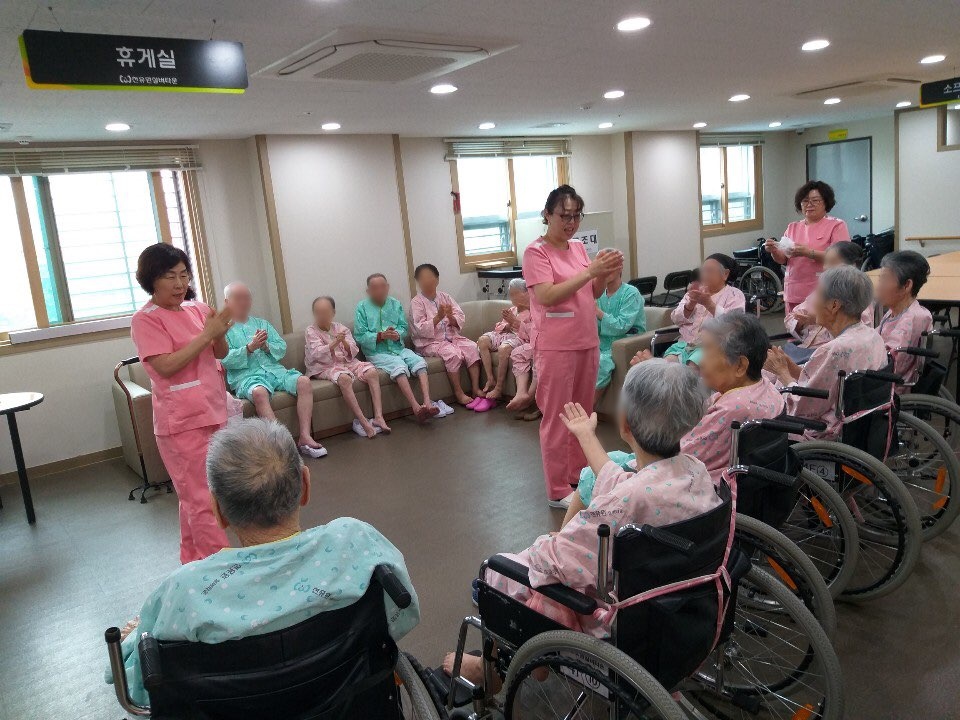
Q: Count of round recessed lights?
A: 14